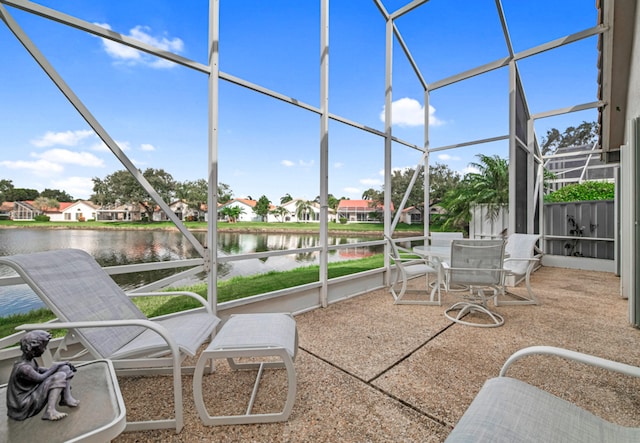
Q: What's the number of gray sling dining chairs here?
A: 4